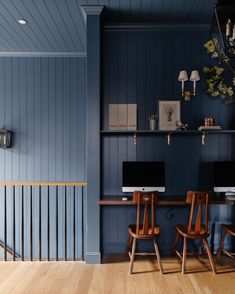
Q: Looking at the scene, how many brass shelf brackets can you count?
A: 3